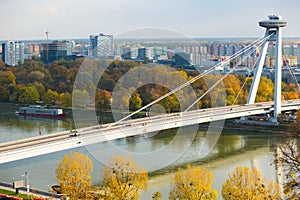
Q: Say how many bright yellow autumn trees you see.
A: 4